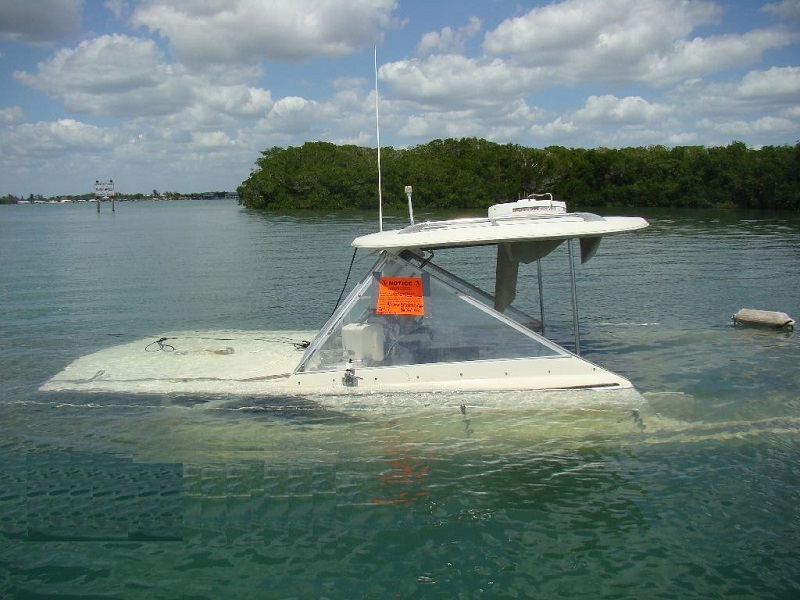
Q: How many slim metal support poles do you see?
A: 2